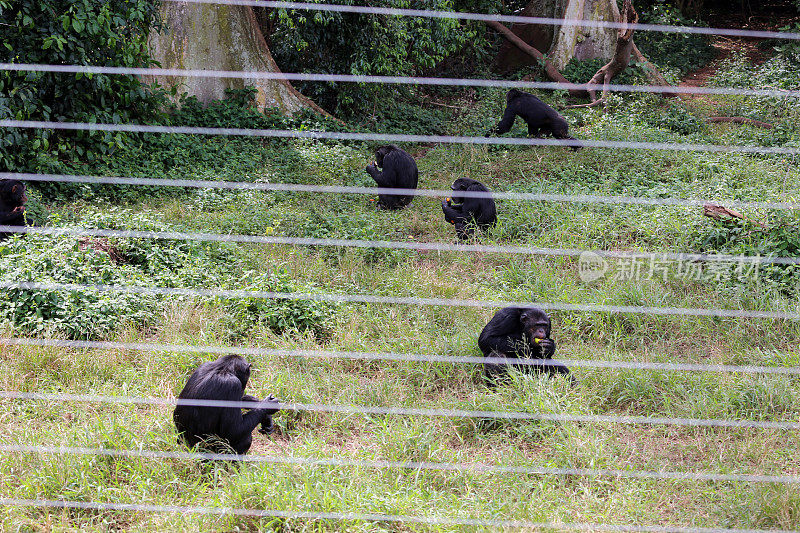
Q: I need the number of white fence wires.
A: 10